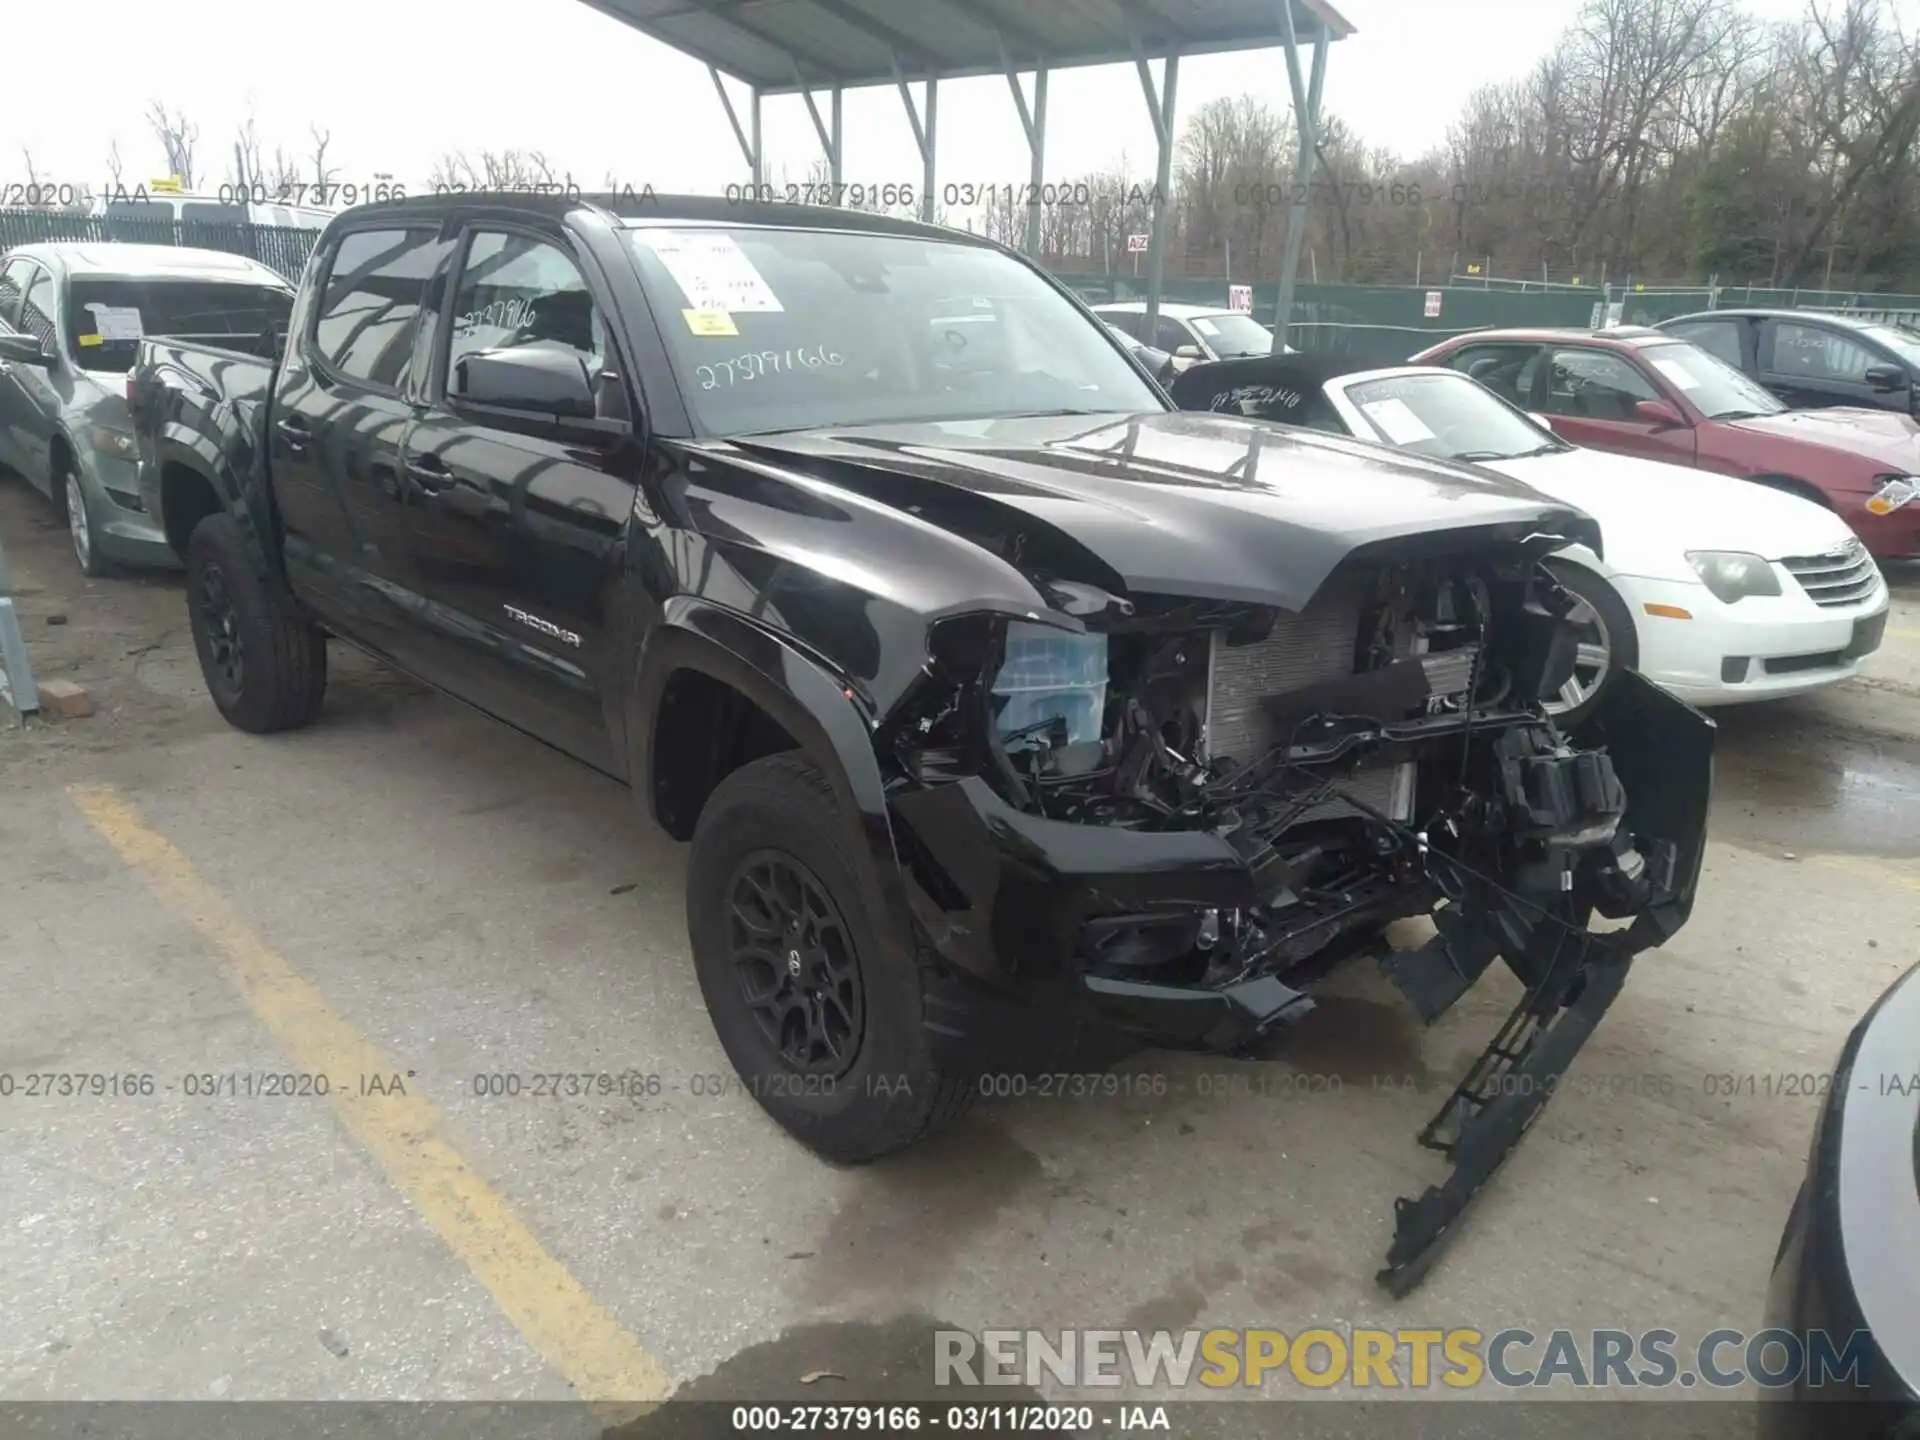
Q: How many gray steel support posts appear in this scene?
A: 6